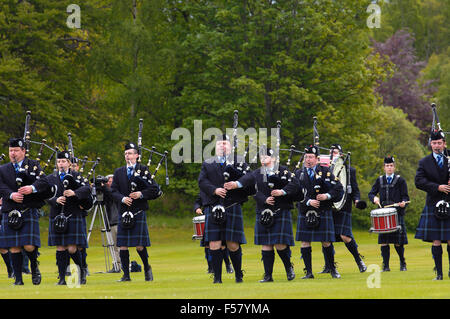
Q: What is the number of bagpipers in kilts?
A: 7